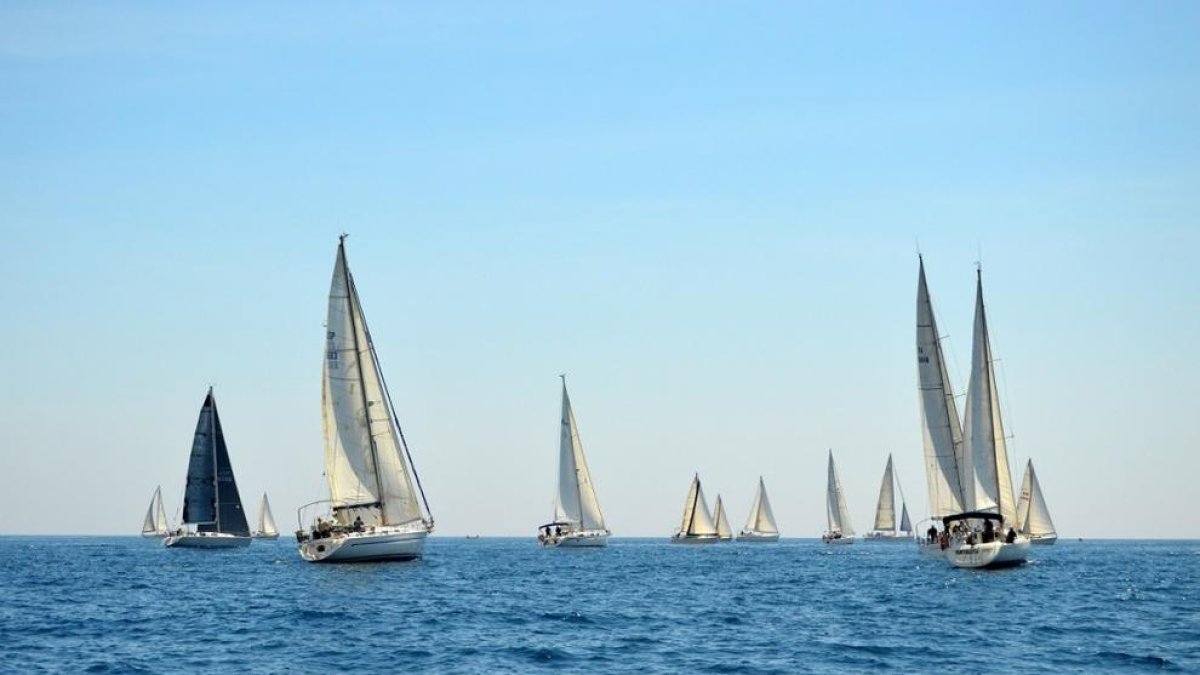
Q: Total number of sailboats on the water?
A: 13